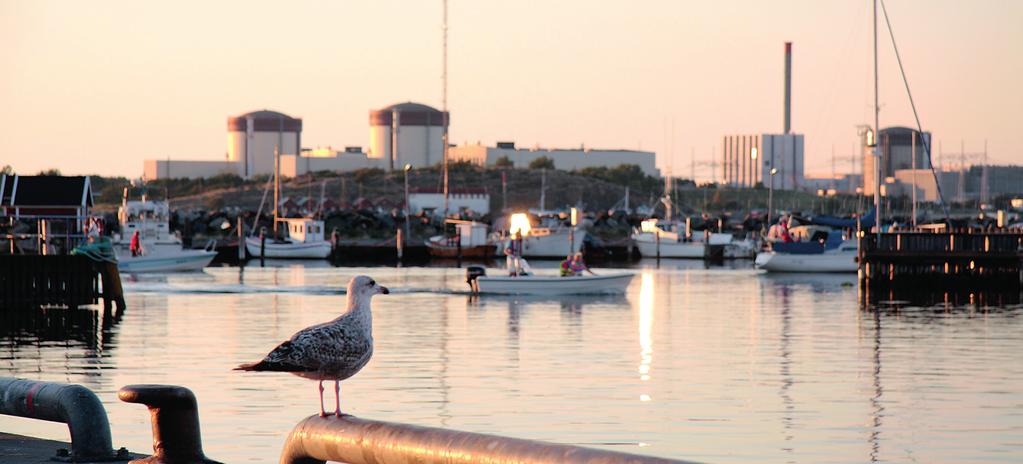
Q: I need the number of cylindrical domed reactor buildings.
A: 3